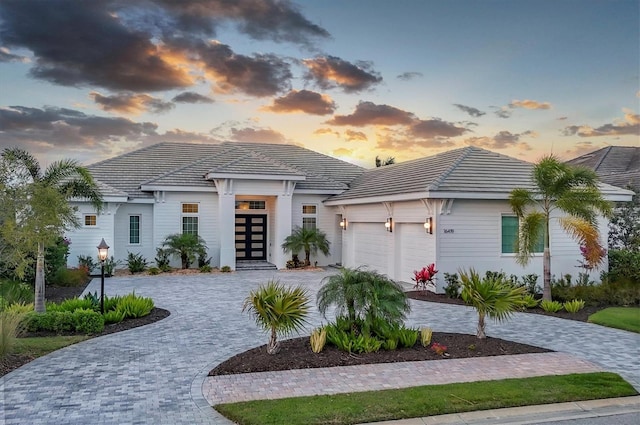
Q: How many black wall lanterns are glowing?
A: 3